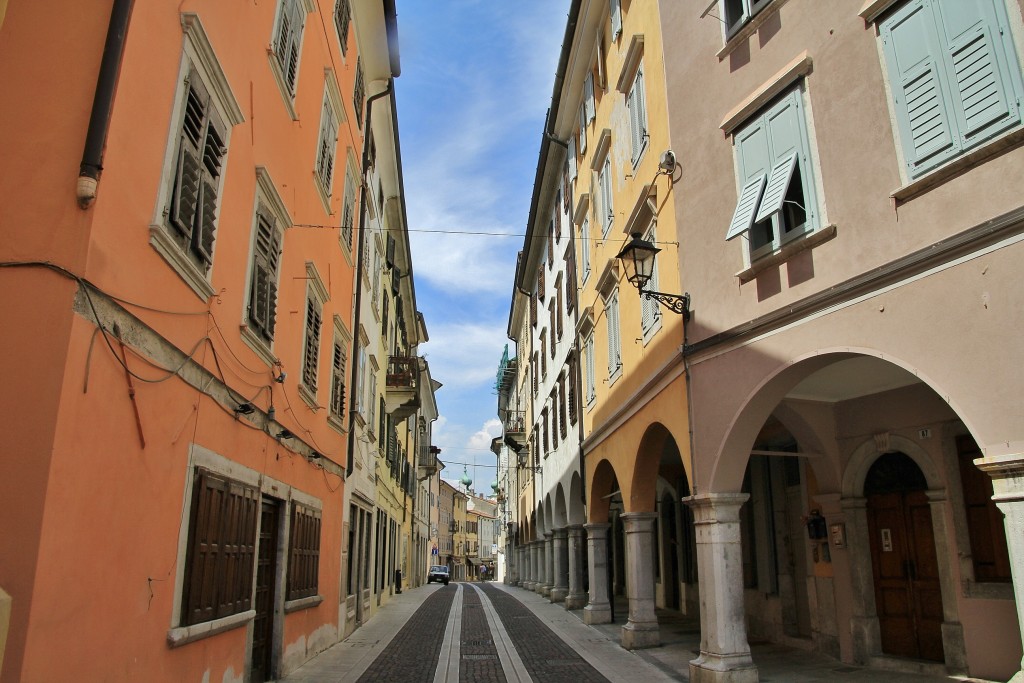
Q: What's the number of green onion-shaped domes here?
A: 2